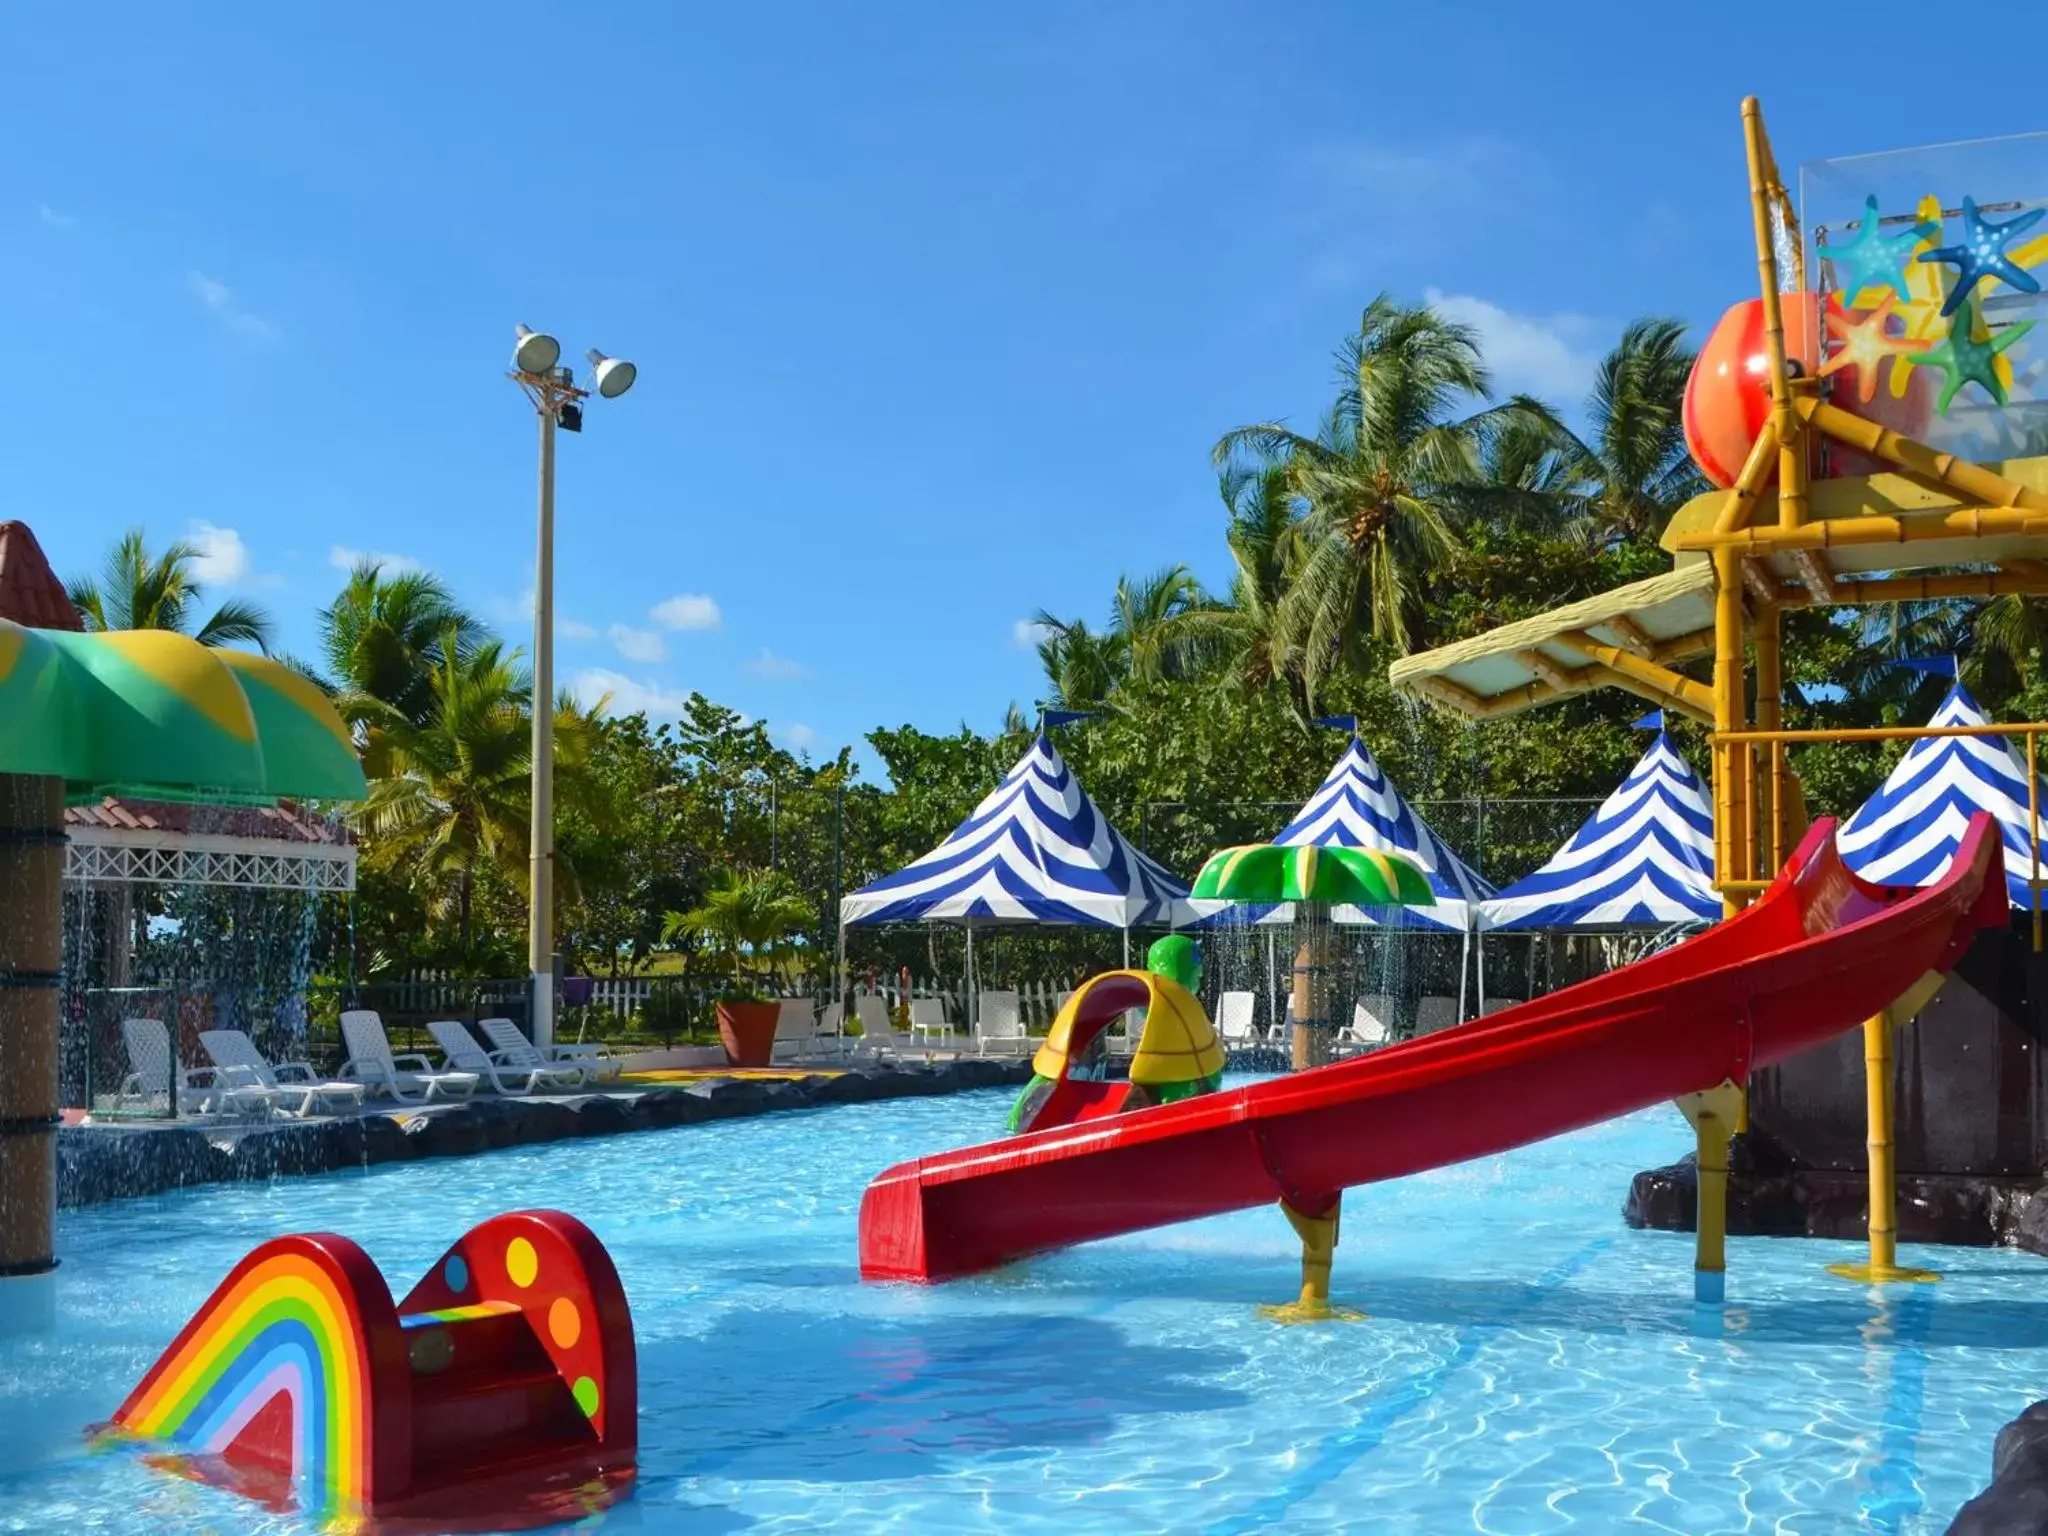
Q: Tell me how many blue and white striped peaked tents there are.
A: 4